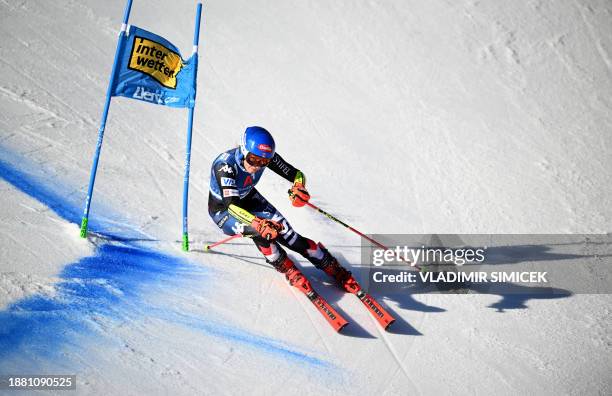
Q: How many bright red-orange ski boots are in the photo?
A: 2